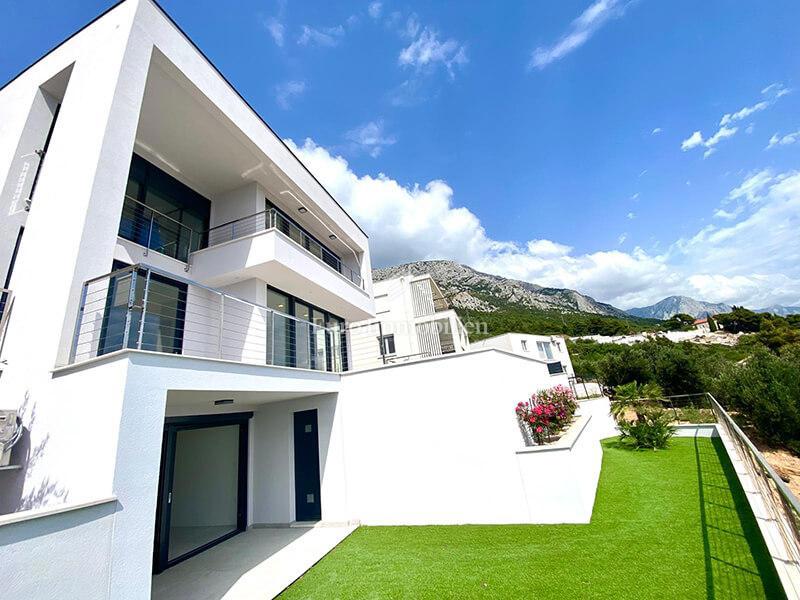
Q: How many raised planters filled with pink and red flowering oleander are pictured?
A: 1